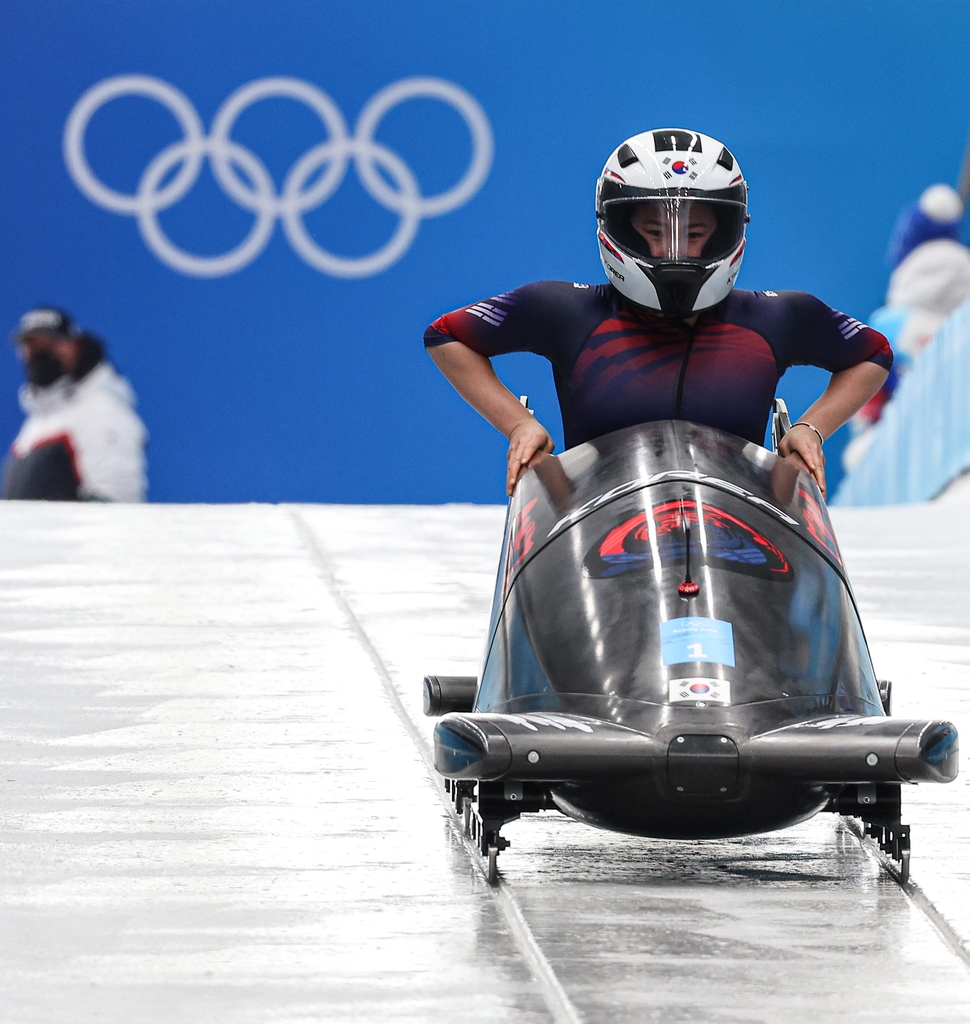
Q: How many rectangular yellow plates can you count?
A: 0